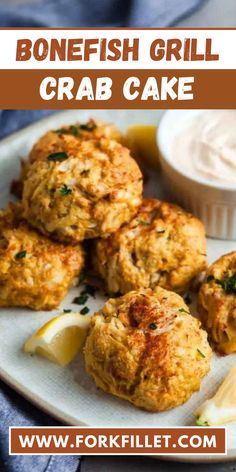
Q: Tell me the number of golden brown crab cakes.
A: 5